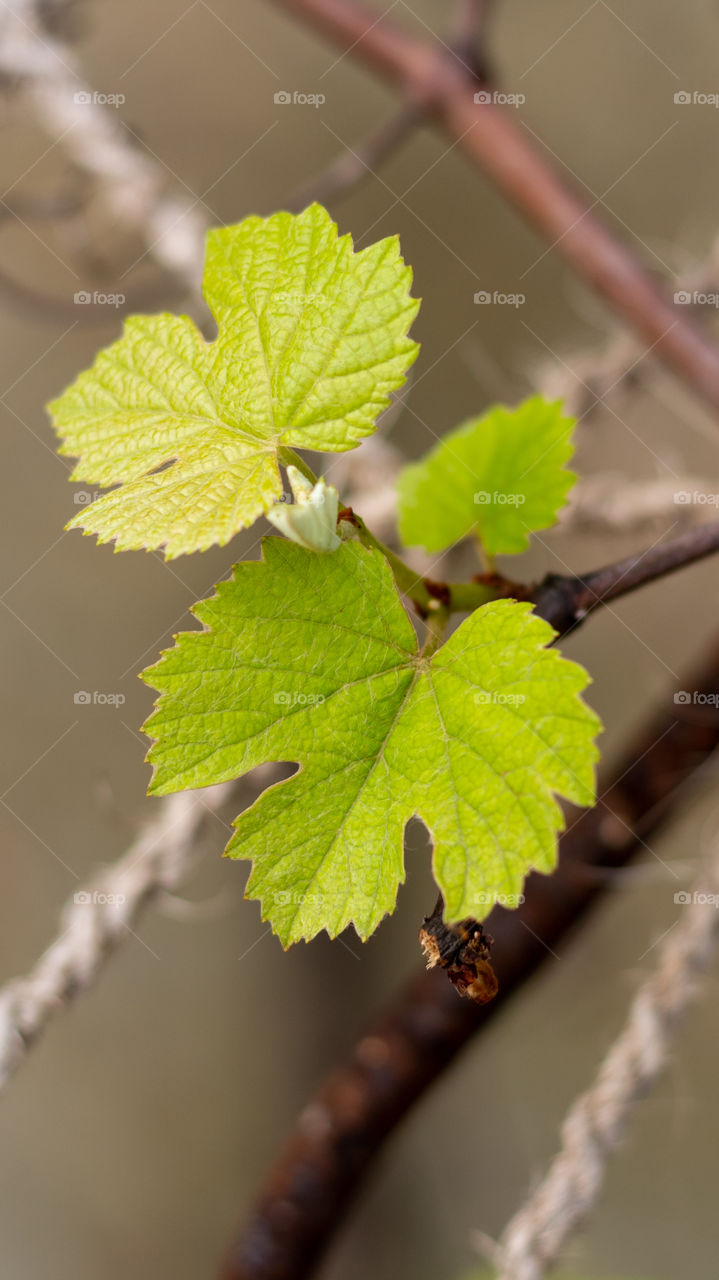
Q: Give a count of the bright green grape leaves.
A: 3